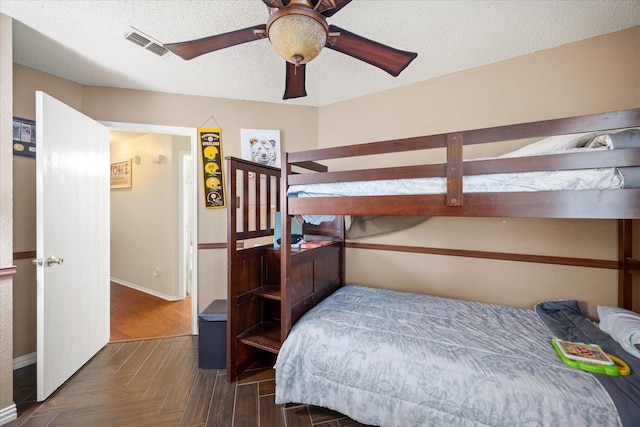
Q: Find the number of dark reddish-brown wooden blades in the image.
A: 5